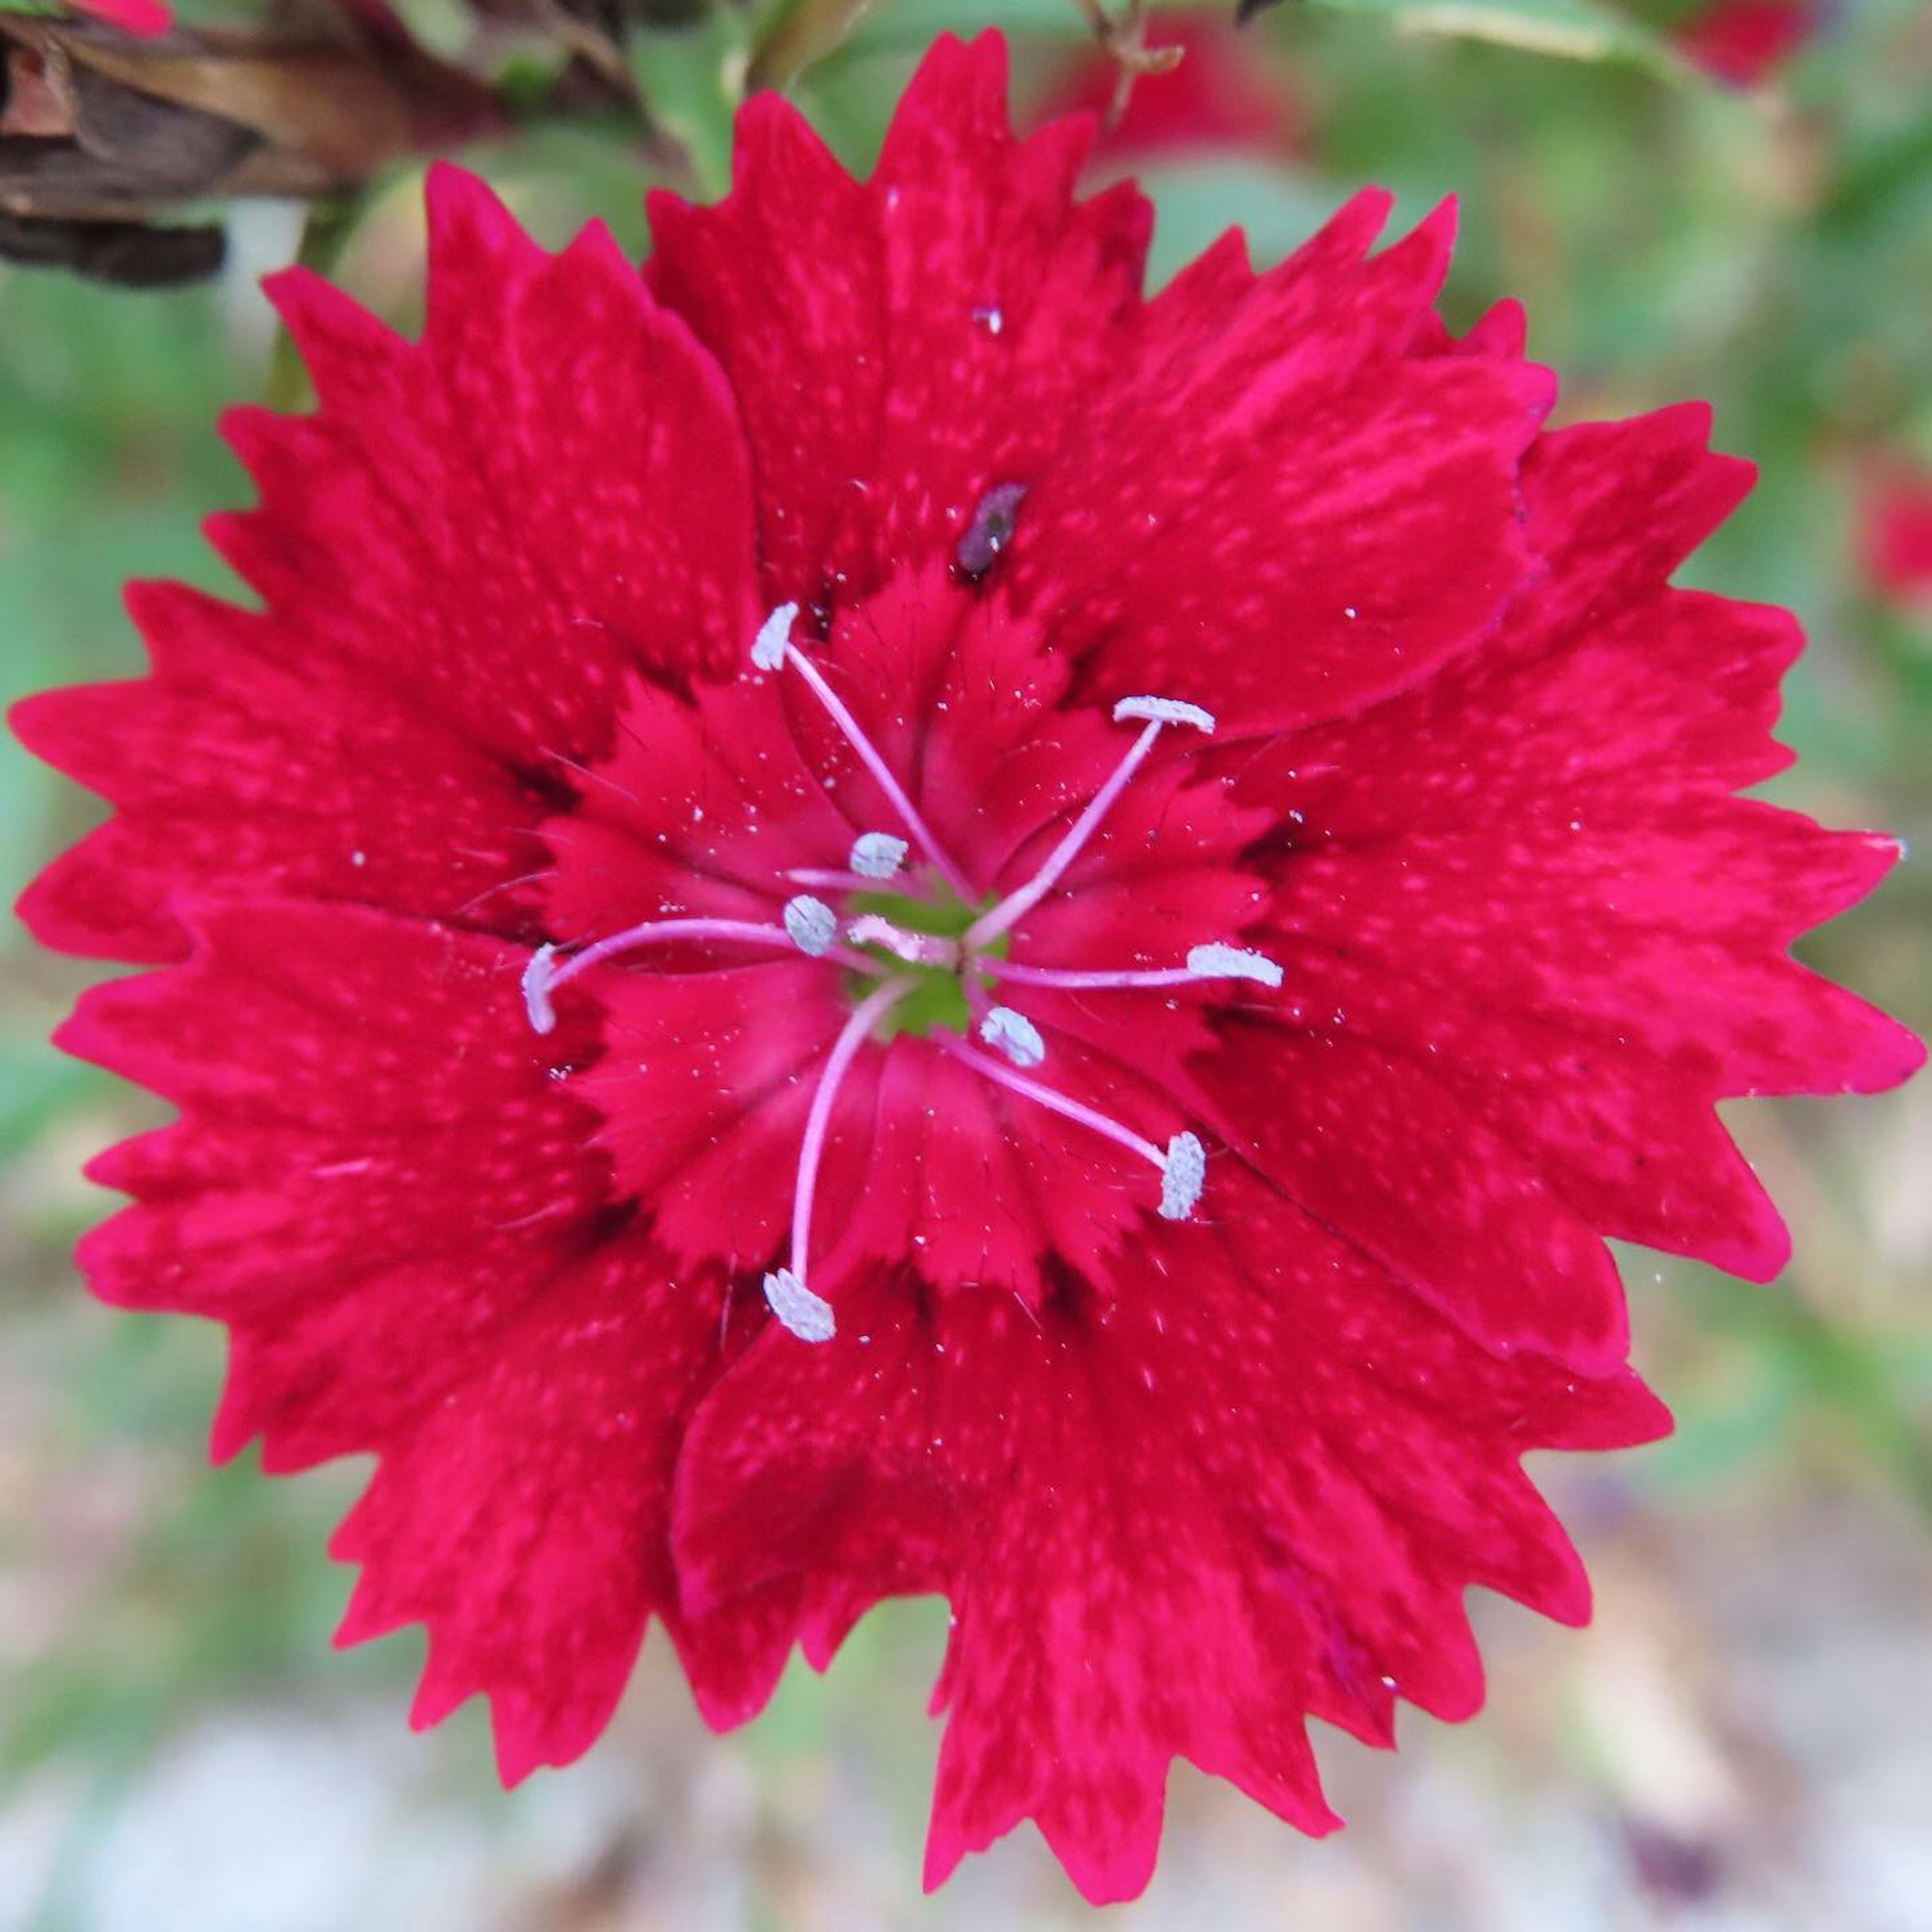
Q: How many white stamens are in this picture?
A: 9